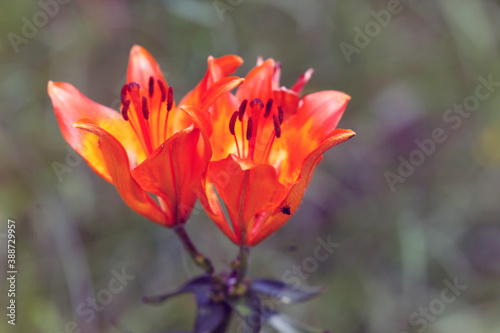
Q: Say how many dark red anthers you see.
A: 12